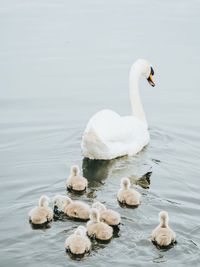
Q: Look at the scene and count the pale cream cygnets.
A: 8